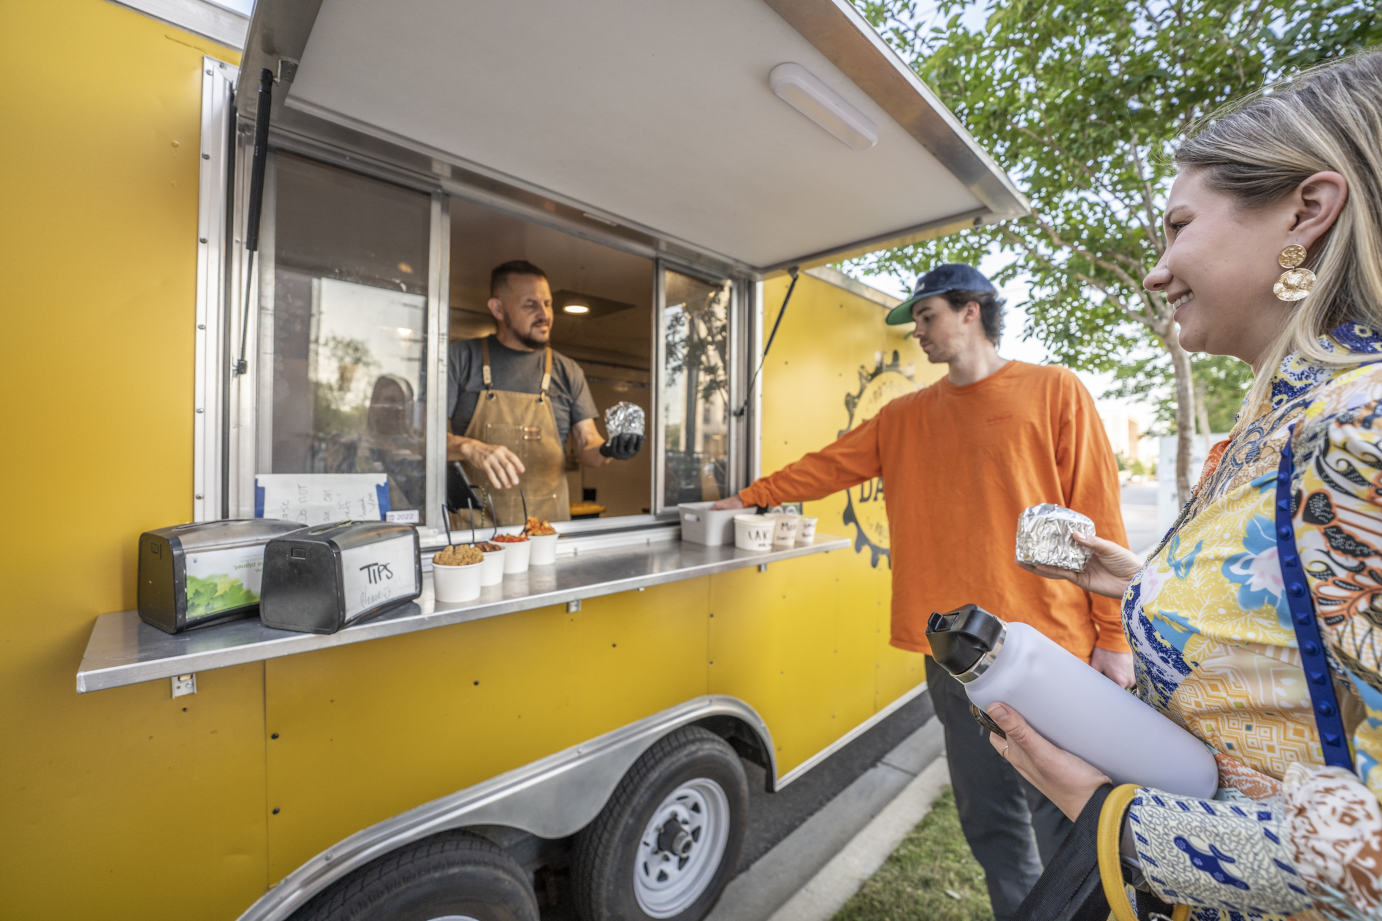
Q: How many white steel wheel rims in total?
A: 2